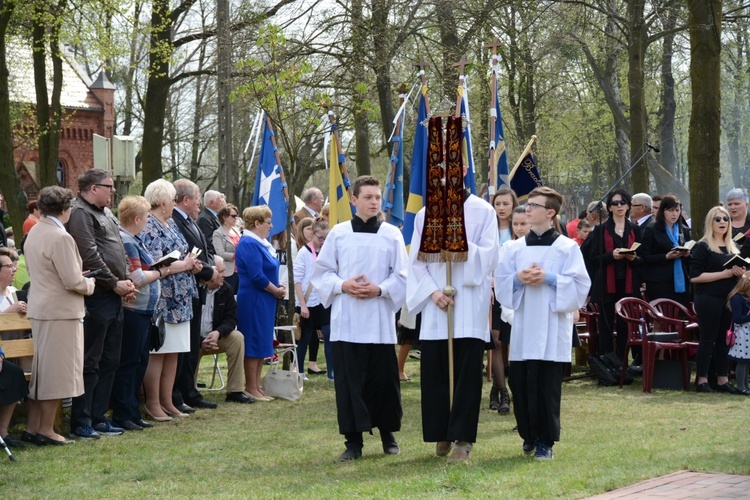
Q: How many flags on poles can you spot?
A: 7